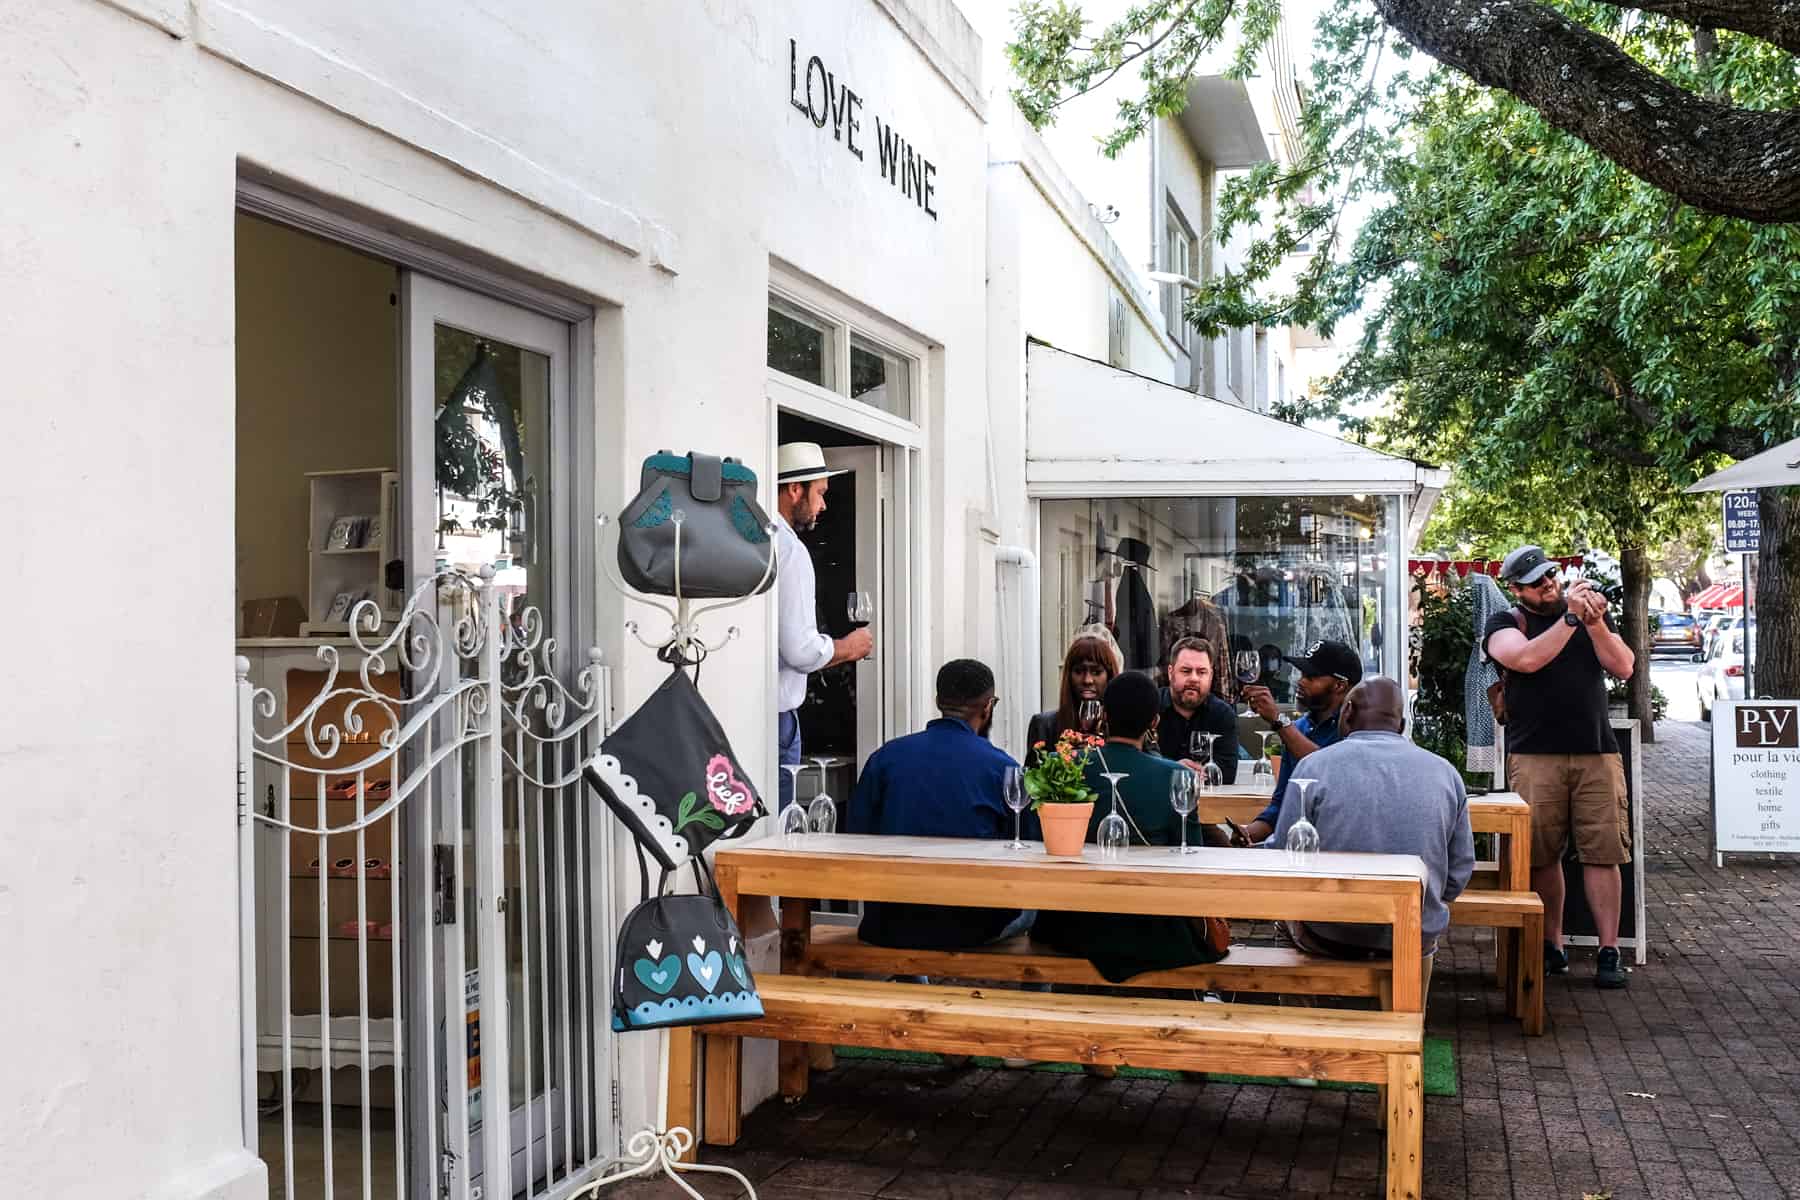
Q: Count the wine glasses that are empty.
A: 8